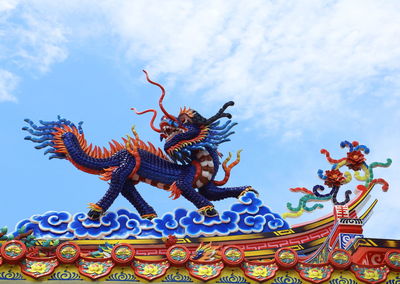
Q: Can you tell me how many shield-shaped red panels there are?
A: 7